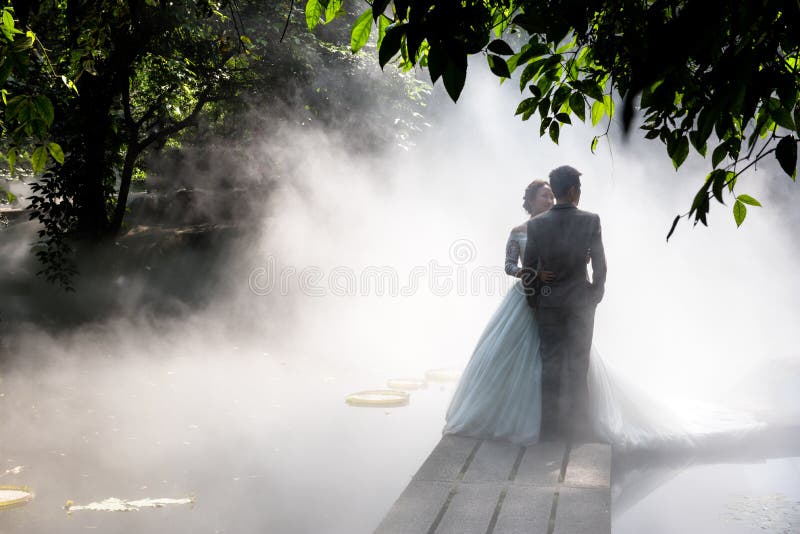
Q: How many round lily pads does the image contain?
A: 4